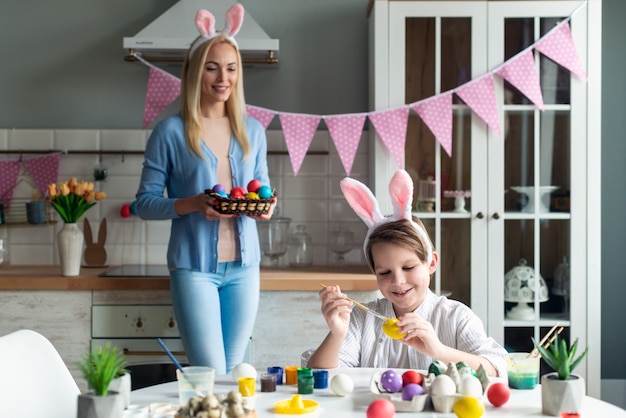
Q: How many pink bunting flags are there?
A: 11